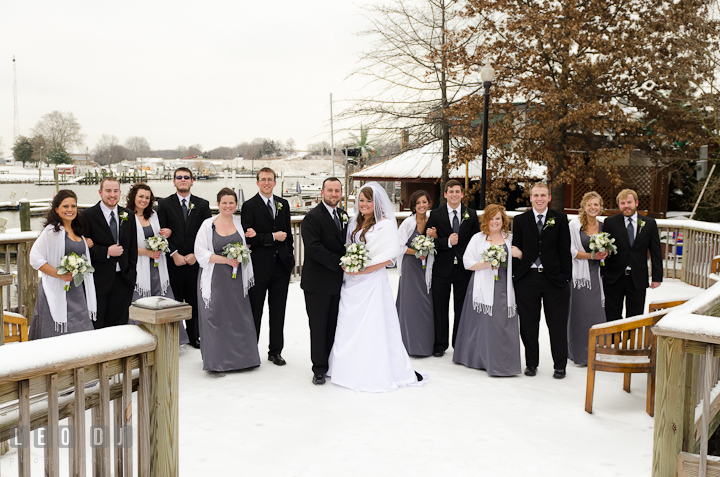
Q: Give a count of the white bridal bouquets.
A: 7